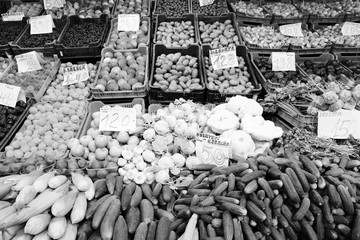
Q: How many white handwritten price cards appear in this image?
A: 15